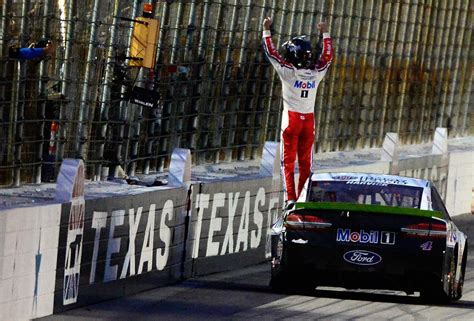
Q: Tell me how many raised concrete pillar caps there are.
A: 5